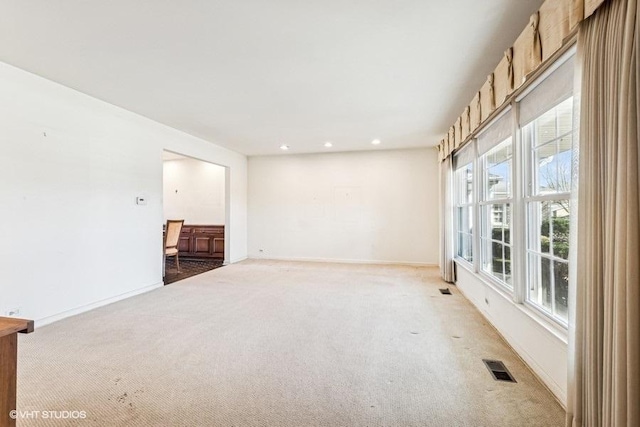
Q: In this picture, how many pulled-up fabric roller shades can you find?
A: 3